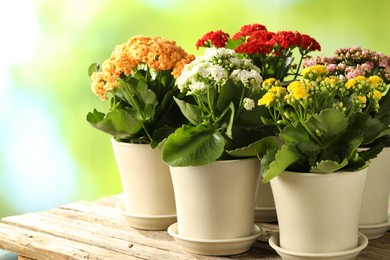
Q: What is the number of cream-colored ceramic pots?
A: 5